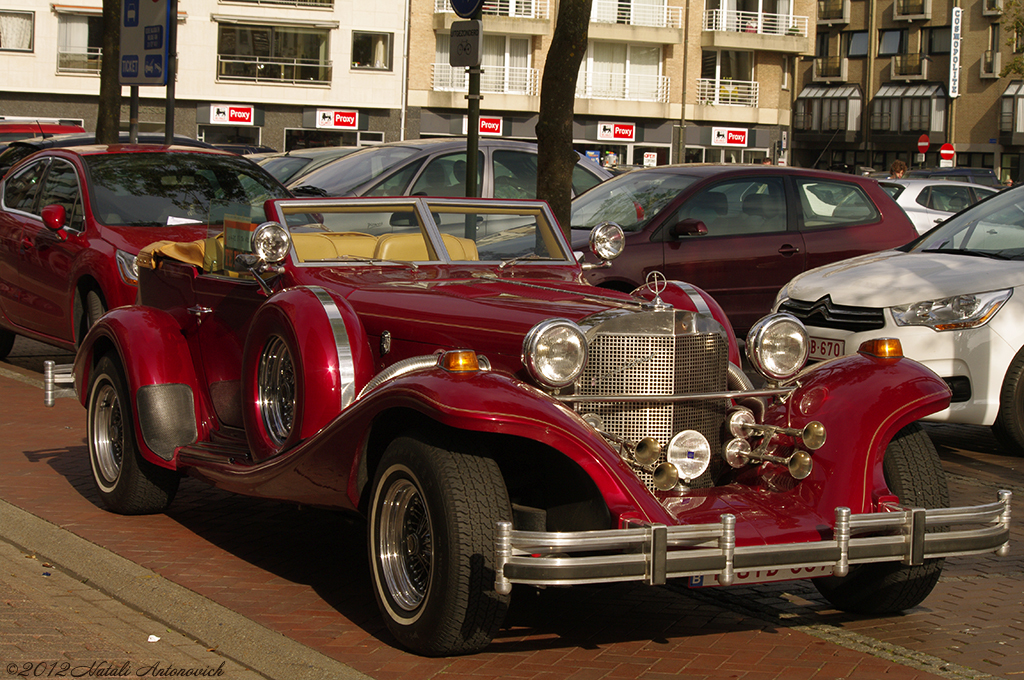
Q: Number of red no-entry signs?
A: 2